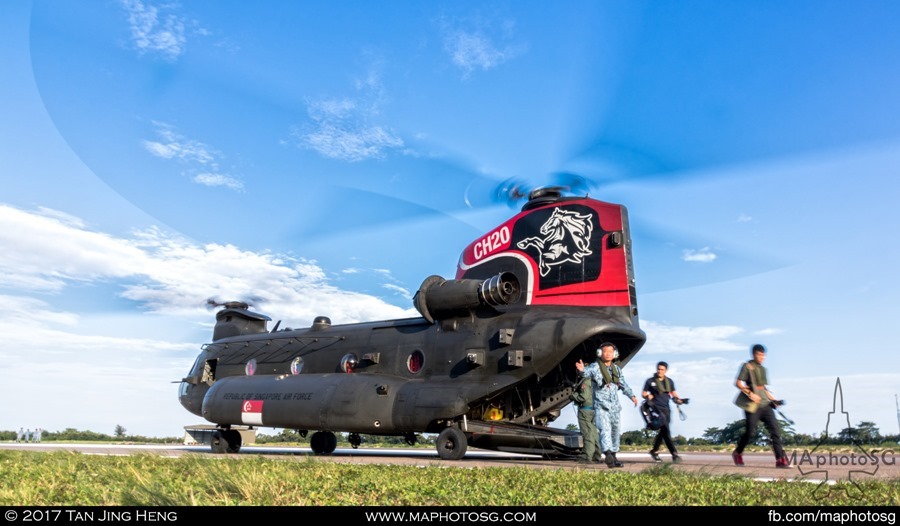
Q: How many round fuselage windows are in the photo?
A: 4